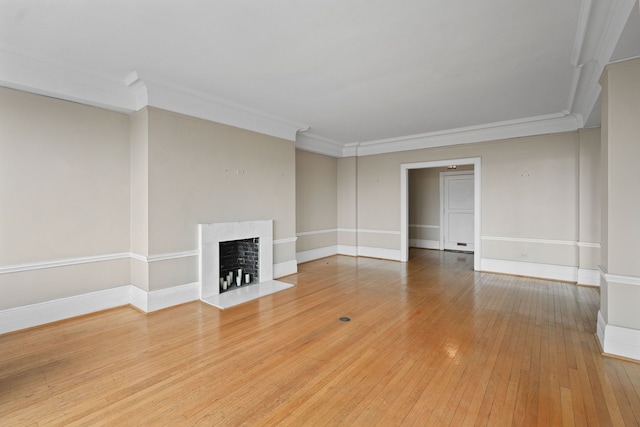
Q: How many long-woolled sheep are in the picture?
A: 0